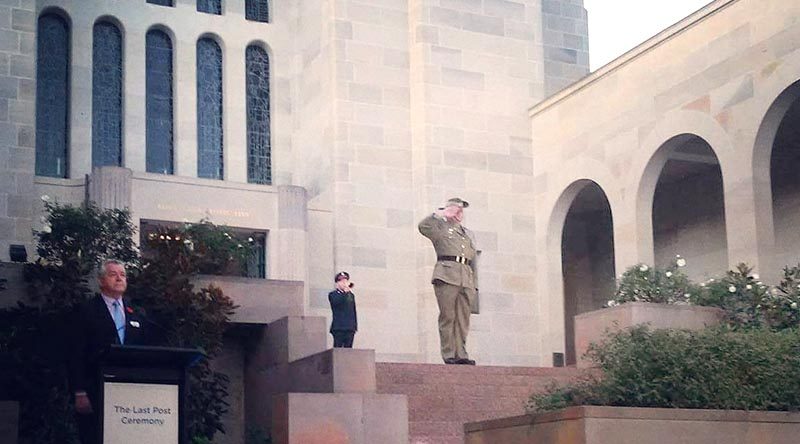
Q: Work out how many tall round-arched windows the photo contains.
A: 5